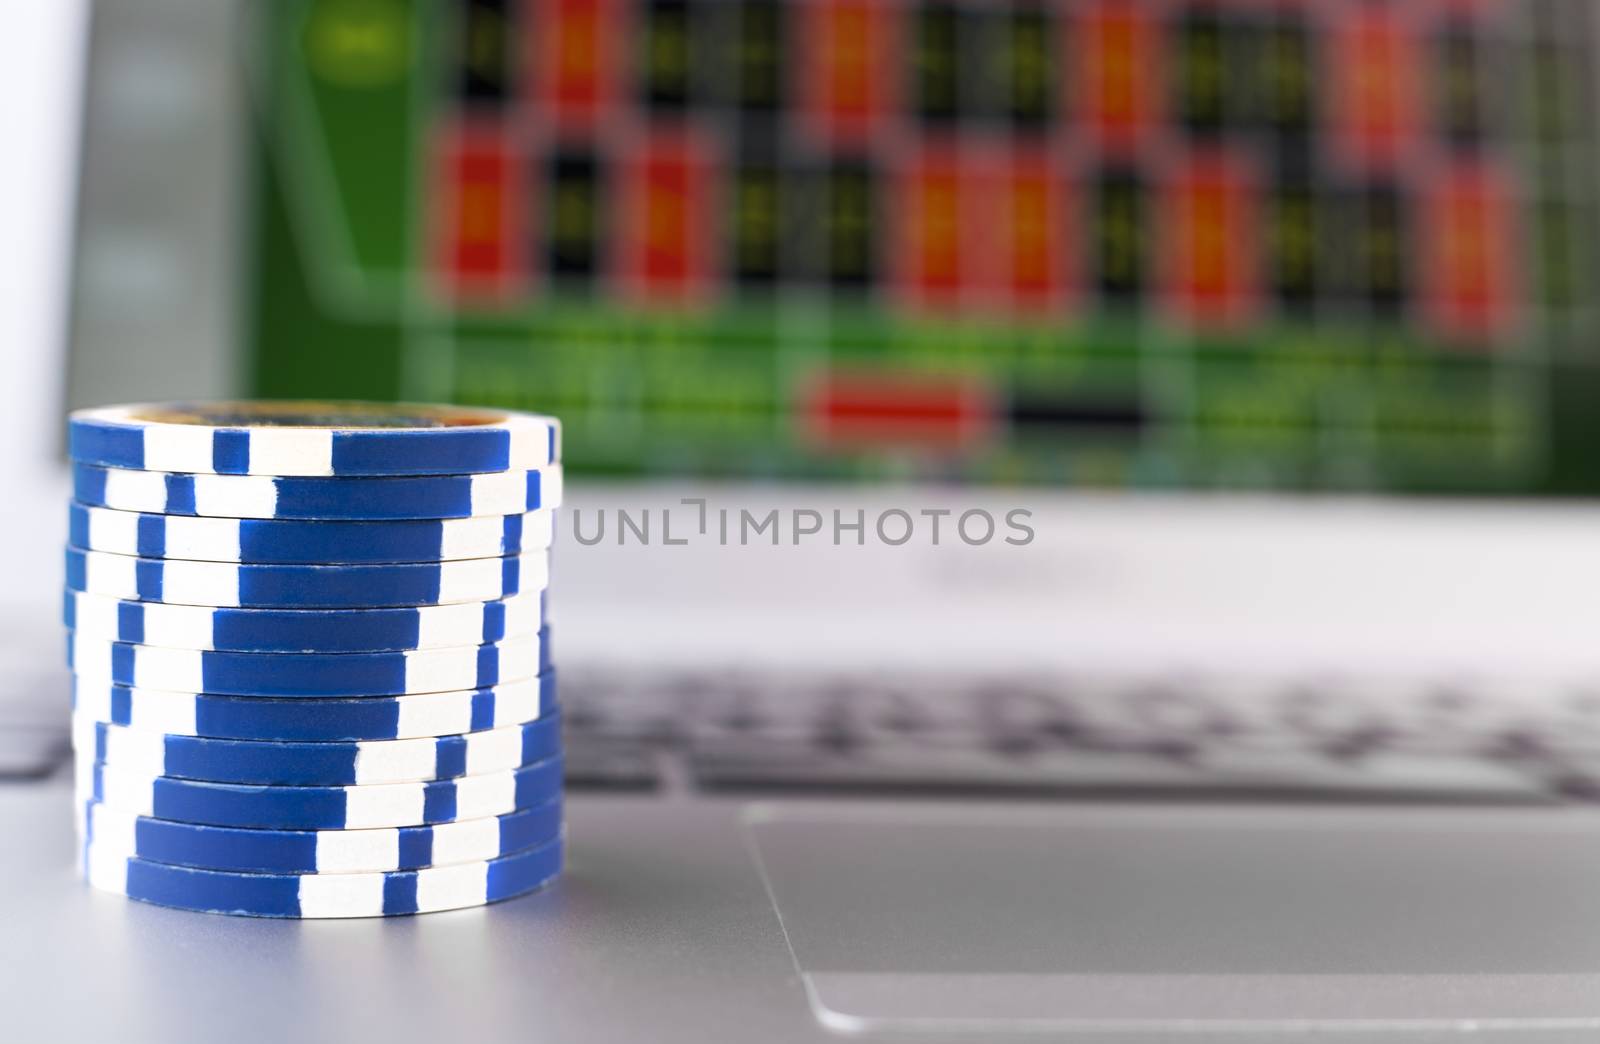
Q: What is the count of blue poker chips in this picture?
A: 11